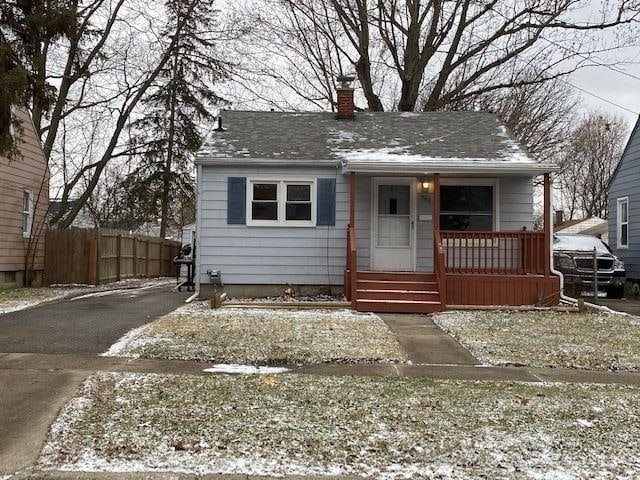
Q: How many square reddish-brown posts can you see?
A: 3